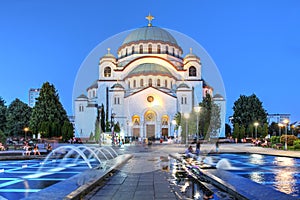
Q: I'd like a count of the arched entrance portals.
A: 3